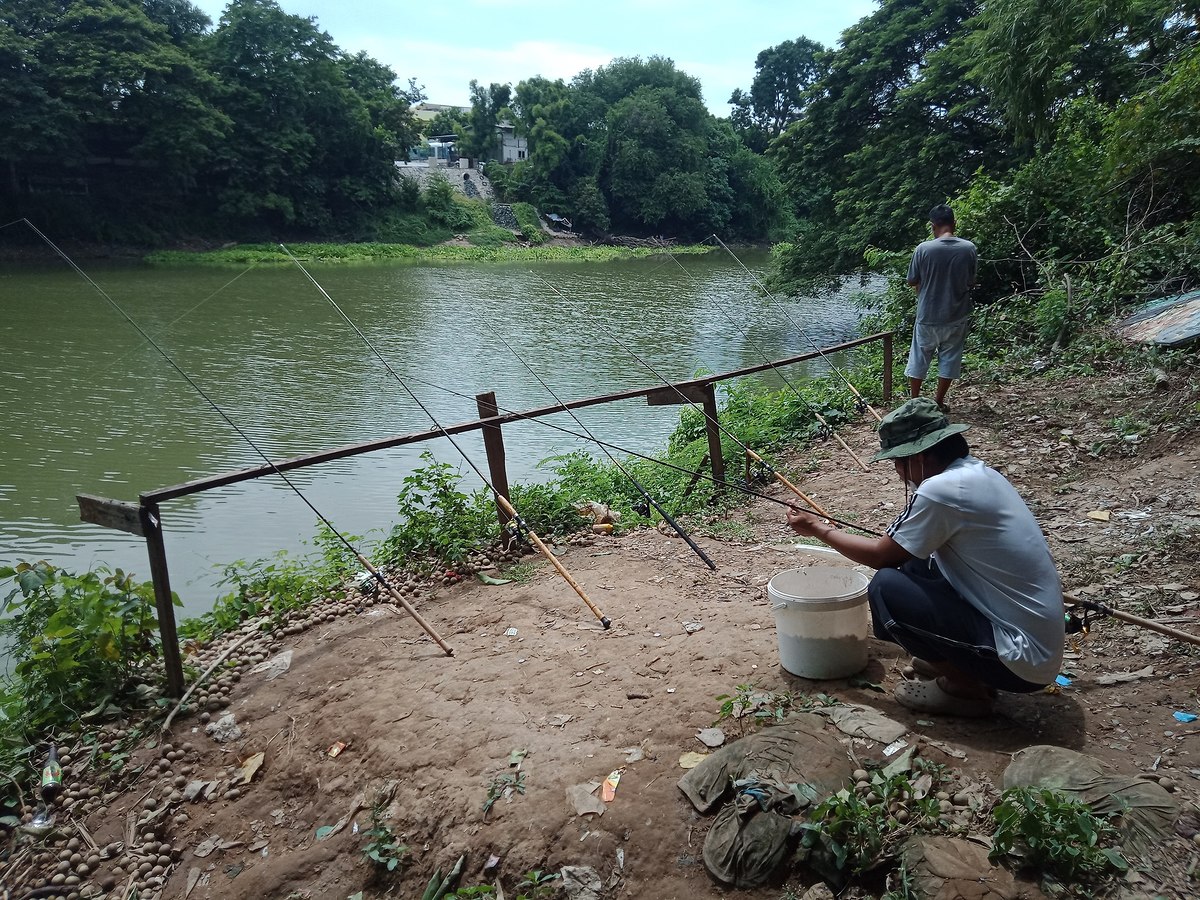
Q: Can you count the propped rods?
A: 6